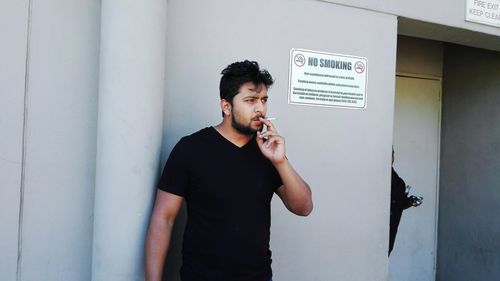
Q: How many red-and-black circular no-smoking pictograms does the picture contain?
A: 2